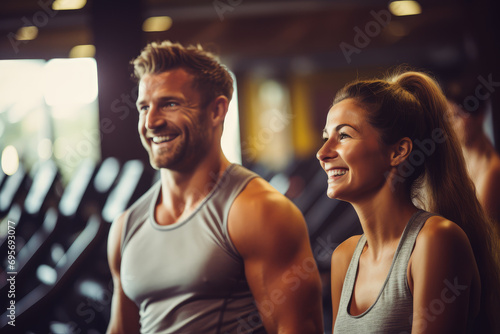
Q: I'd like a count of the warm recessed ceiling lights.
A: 5